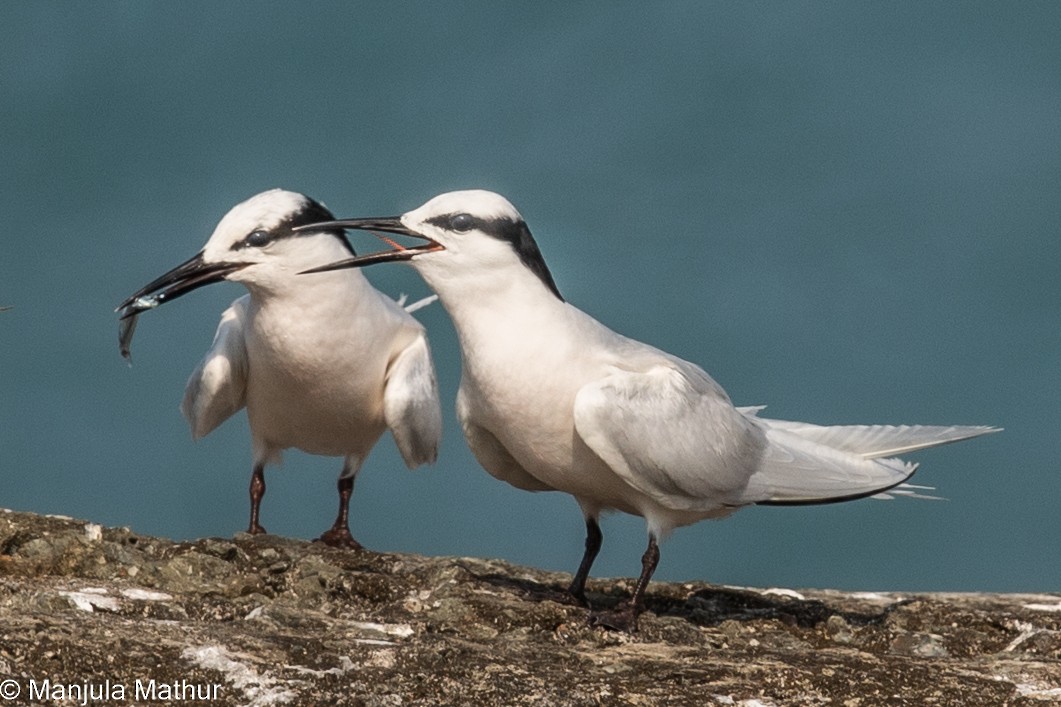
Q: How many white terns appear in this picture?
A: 2